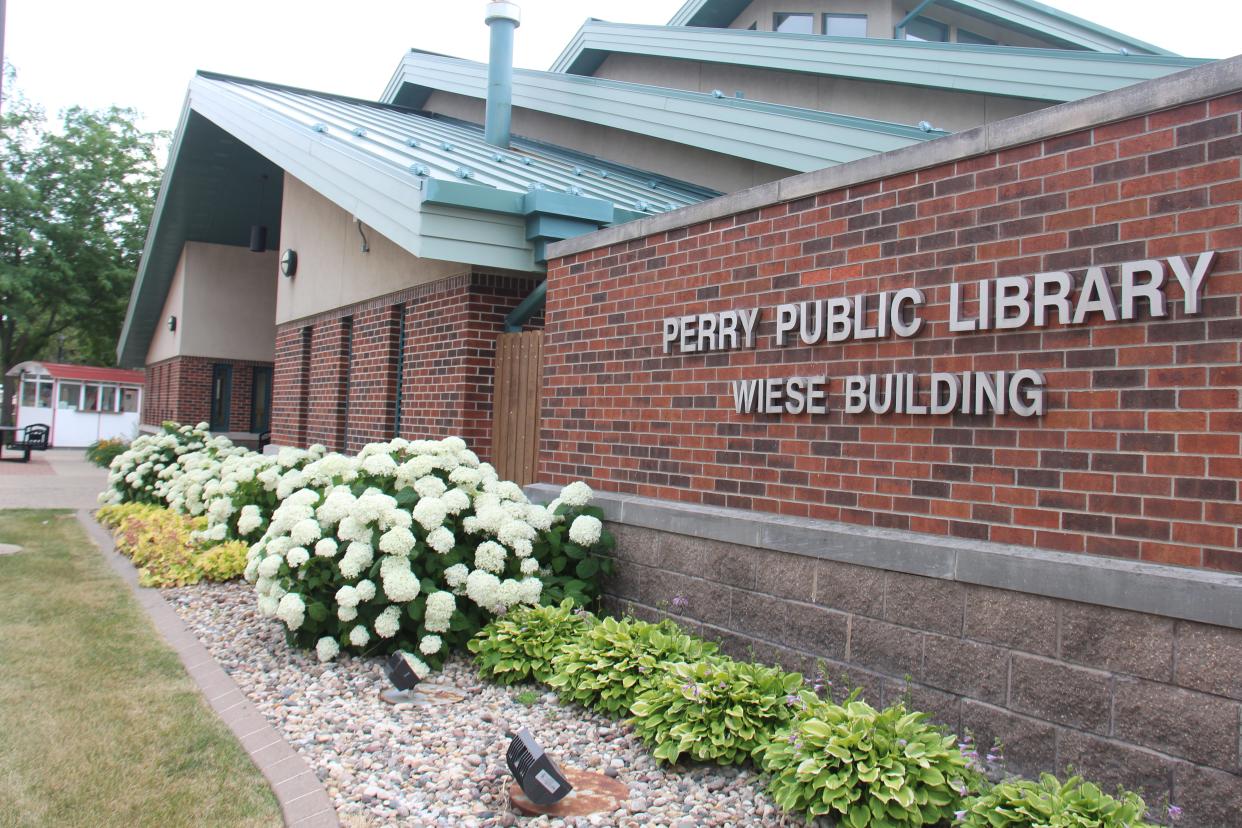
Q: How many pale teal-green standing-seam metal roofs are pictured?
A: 4